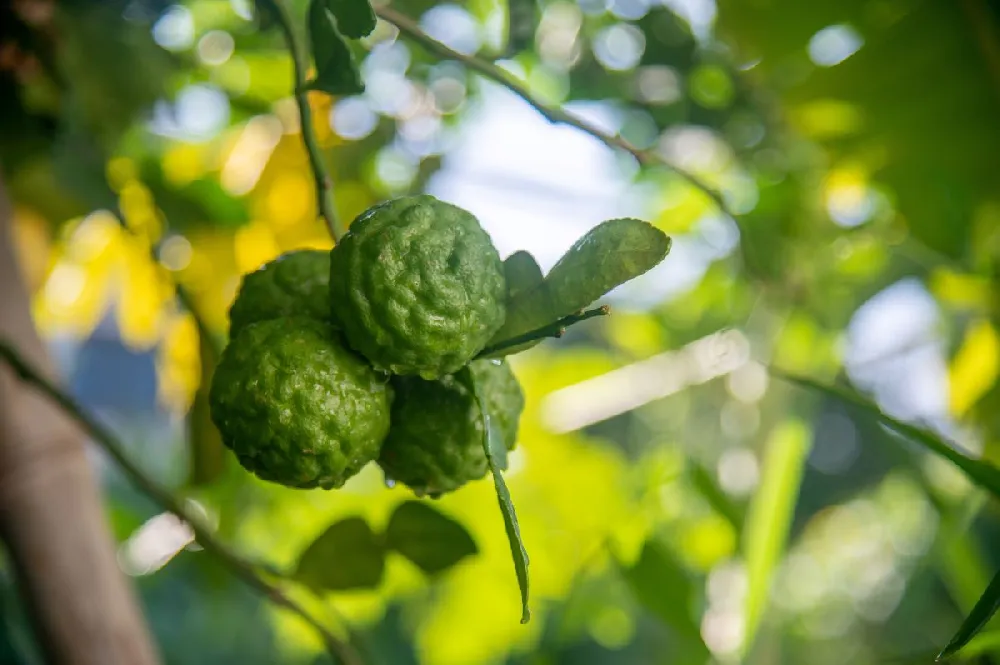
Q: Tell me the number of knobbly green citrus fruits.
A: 4